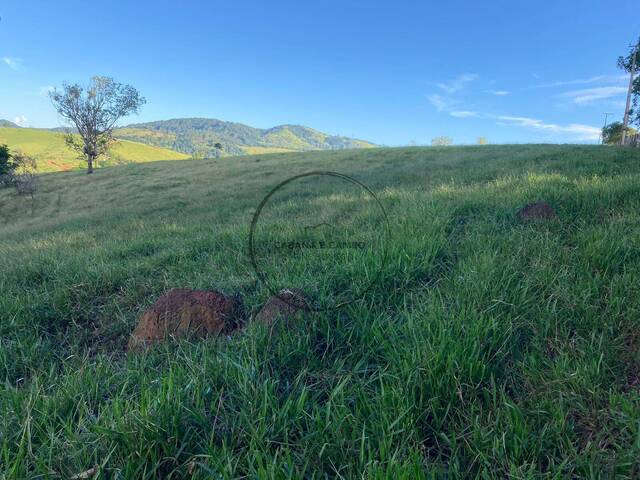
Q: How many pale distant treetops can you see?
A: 2